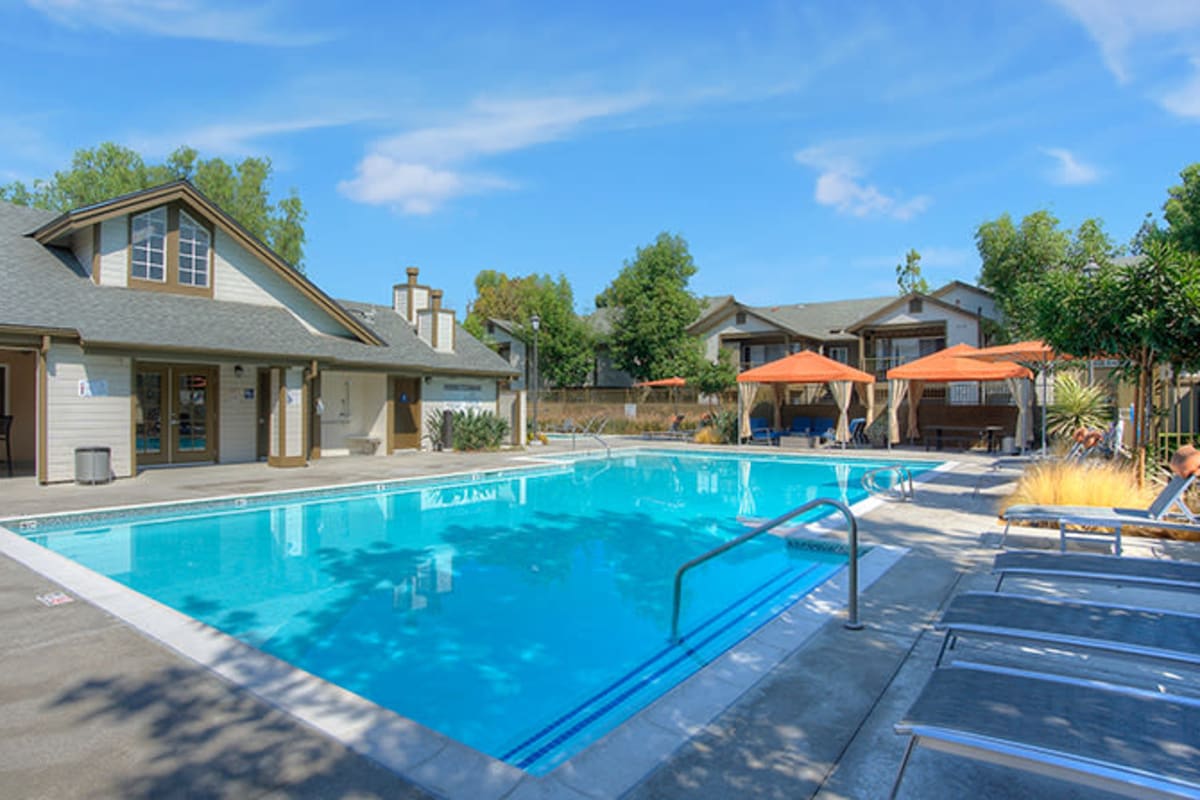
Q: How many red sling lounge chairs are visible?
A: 0